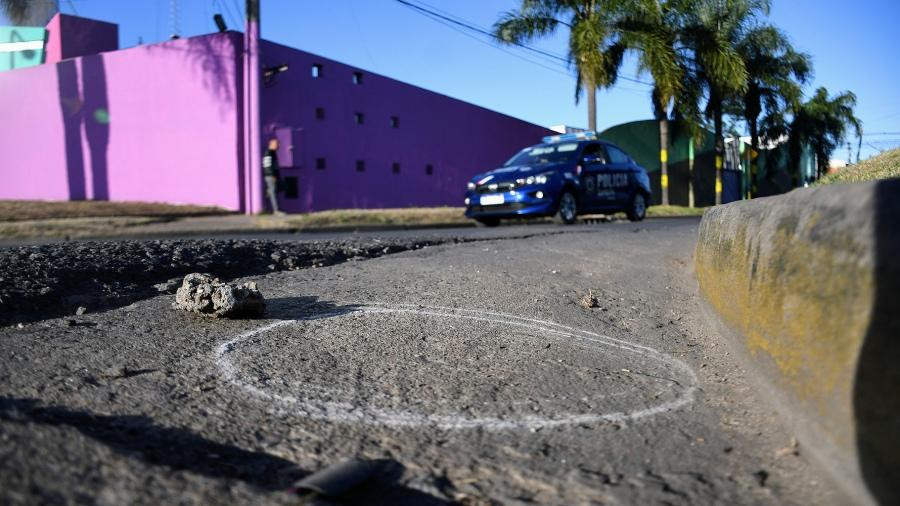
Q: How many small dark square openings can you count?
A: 9